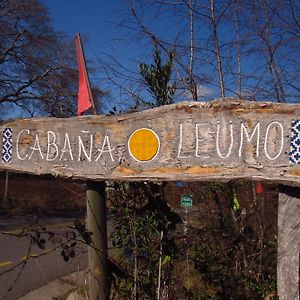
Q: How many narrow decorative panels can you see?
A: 2